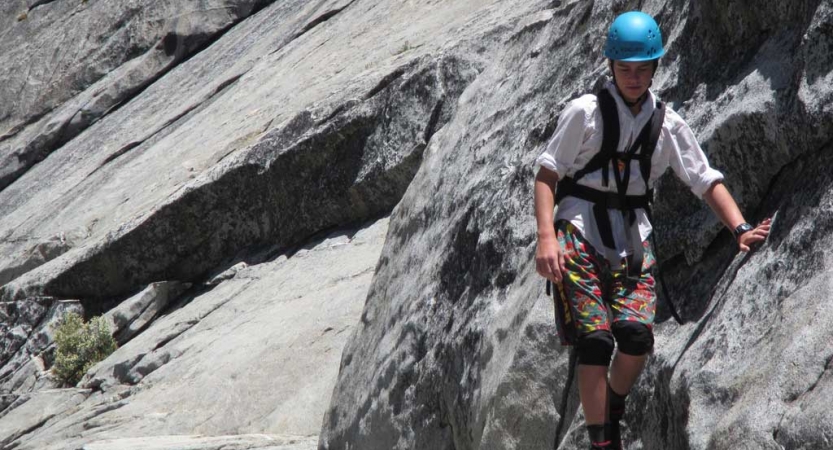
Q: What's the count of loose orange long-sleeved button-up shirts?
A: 0